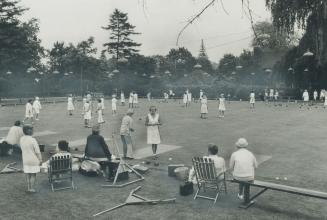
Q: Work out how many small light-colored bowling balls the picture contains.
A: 3